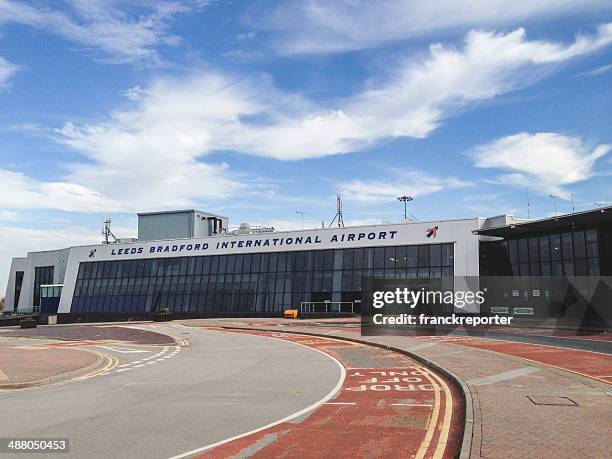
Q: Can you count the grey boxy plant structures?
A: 1